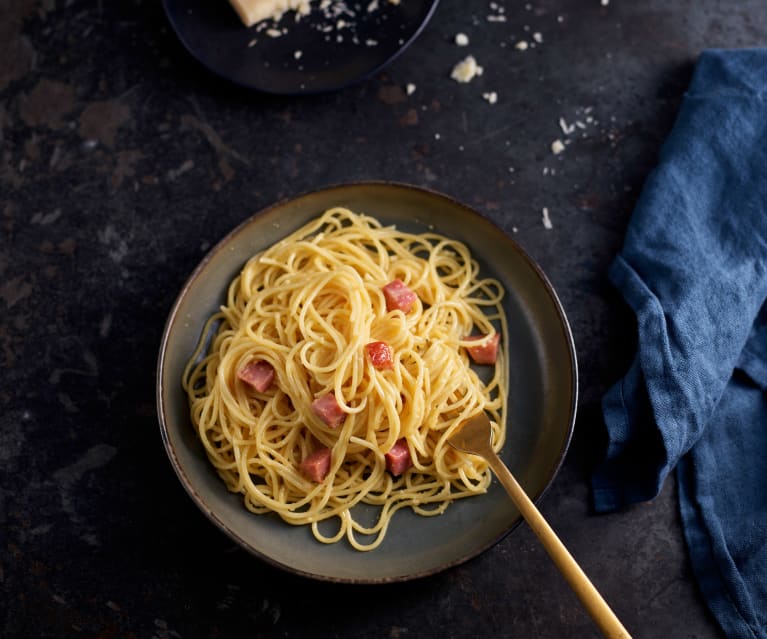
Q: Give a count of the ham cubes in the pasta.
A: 7